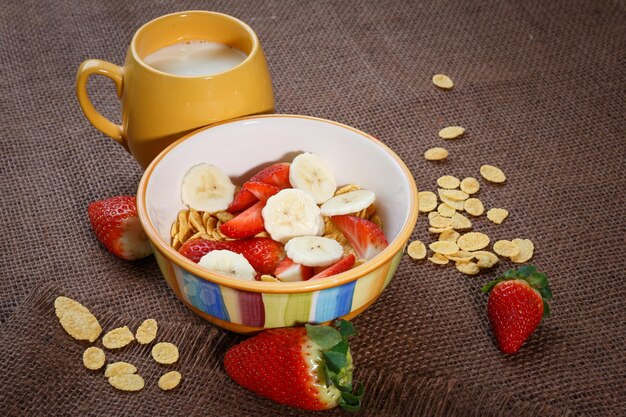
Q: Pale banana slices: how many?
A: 6